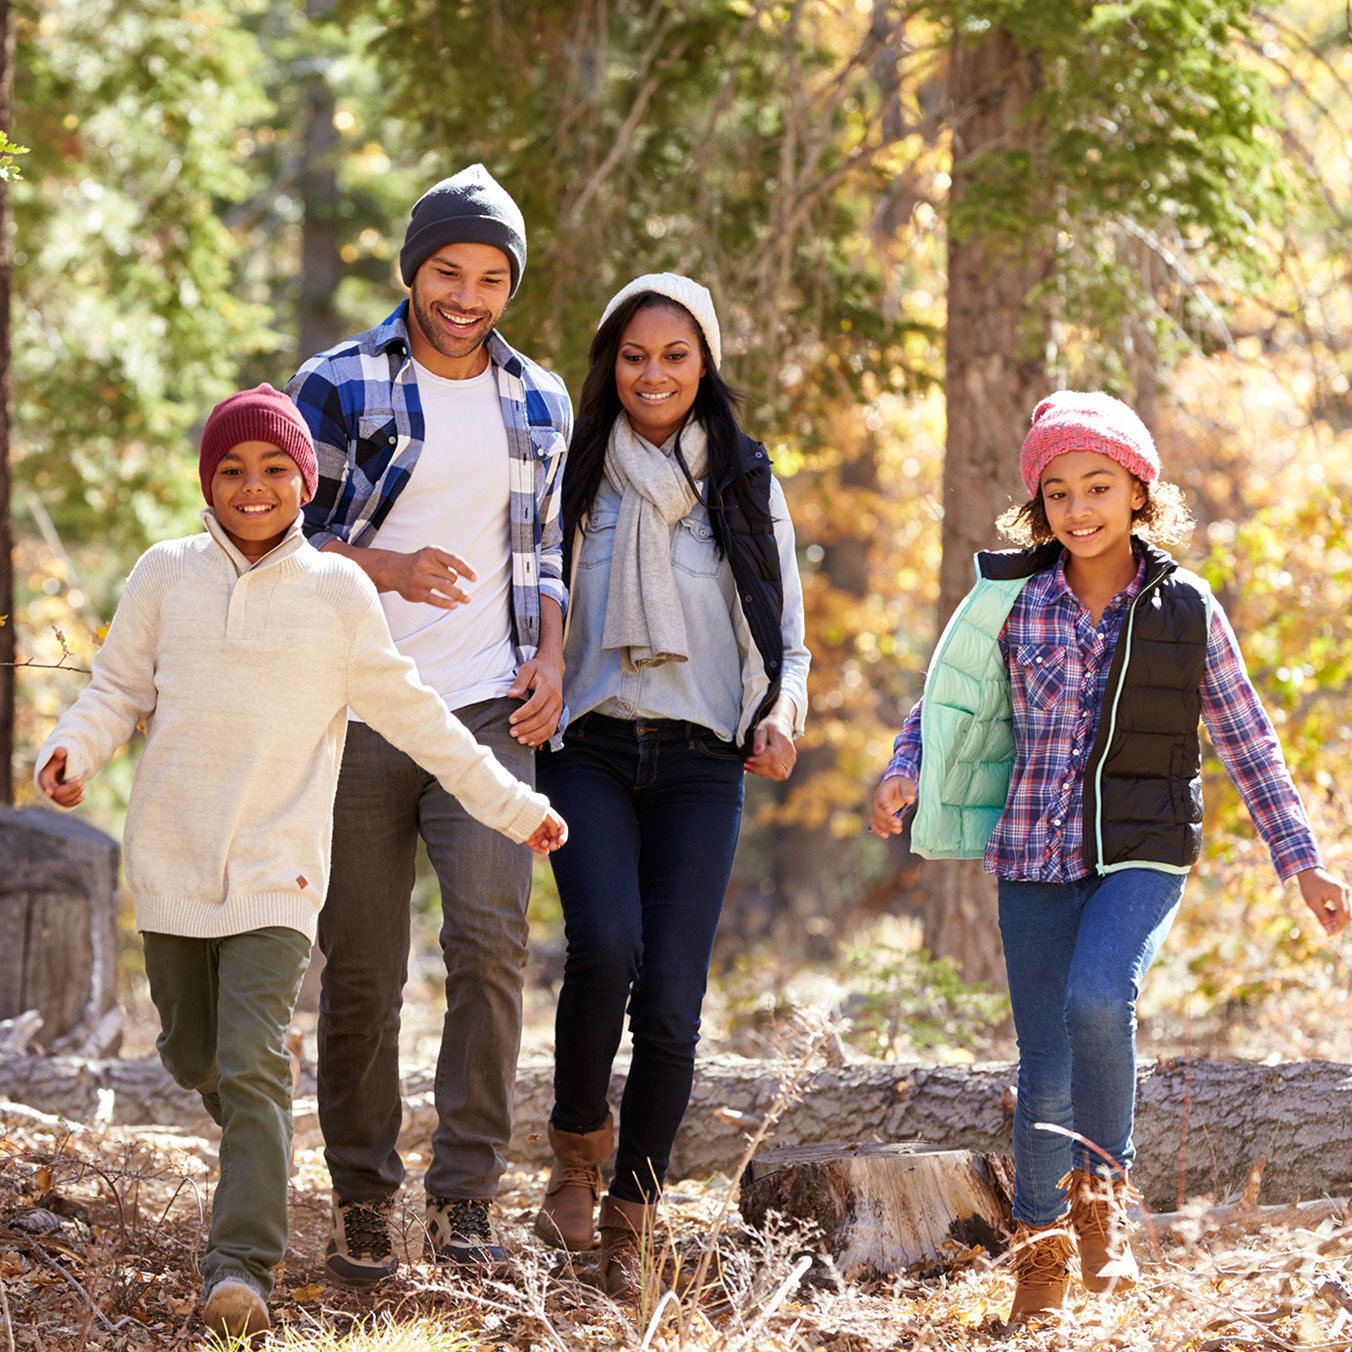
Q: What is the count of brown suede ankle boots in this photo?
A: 4